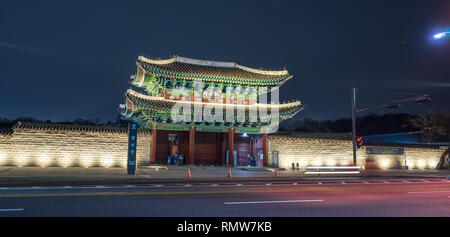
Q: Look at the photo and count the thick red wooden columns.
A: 4